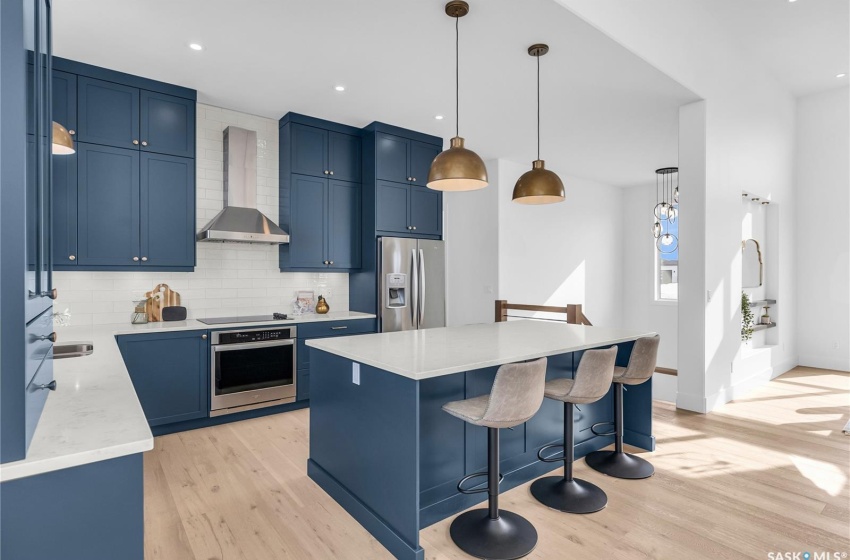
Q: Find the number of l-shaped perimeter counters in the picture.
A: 1